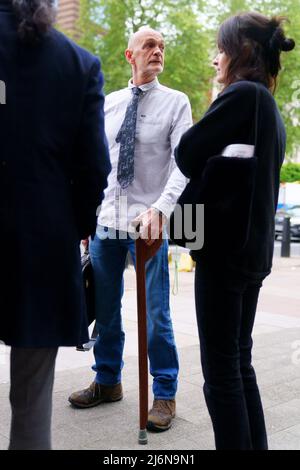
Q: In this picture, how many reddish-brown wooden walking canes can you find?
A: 1